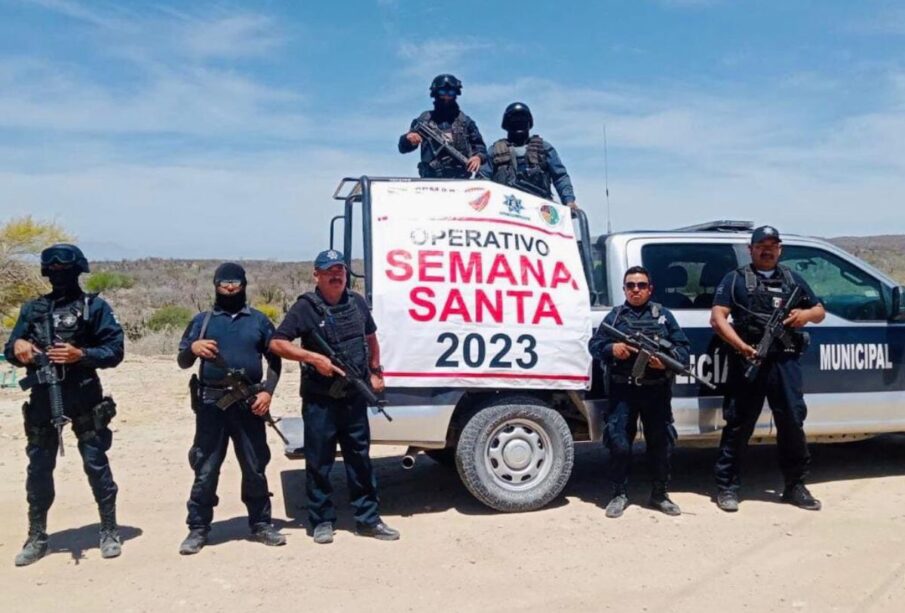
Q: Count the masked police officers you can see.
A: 4